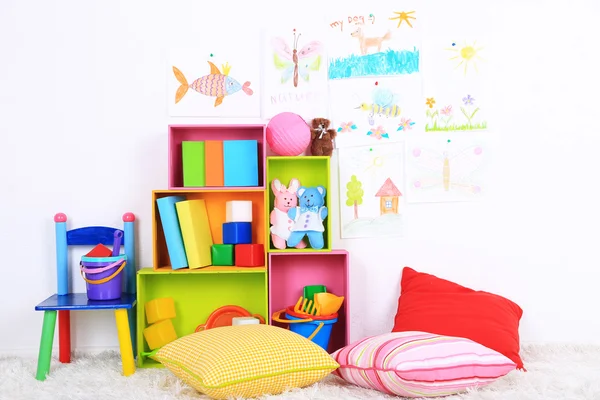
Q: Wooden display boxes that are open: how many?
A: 5